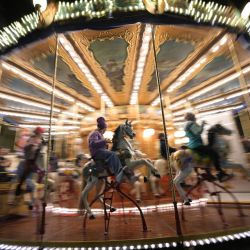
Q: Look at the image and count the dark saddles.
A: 1